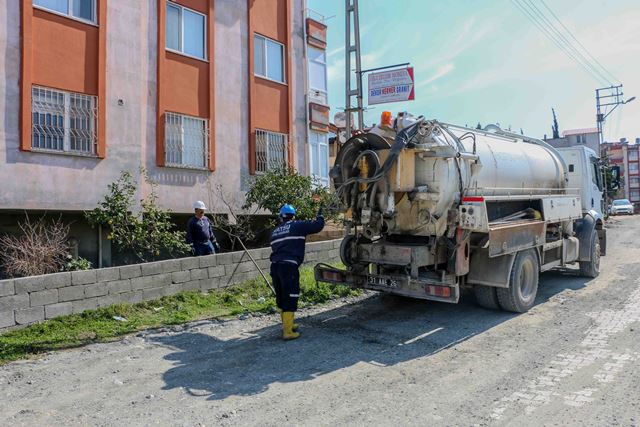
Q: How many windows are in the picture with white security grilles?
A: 3